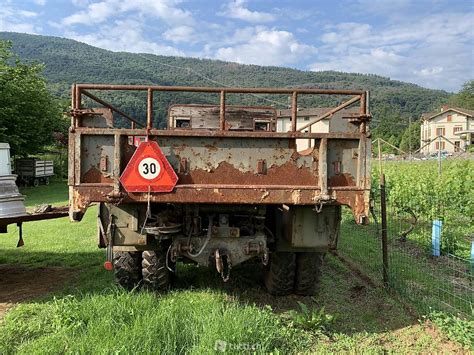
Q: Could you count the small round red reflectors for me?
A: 1